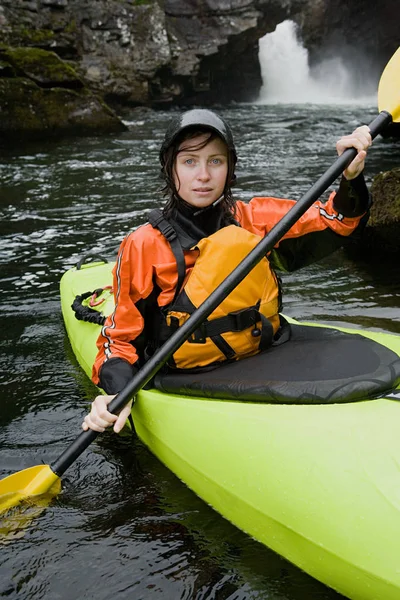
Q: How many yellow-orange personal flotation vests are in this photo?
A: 1